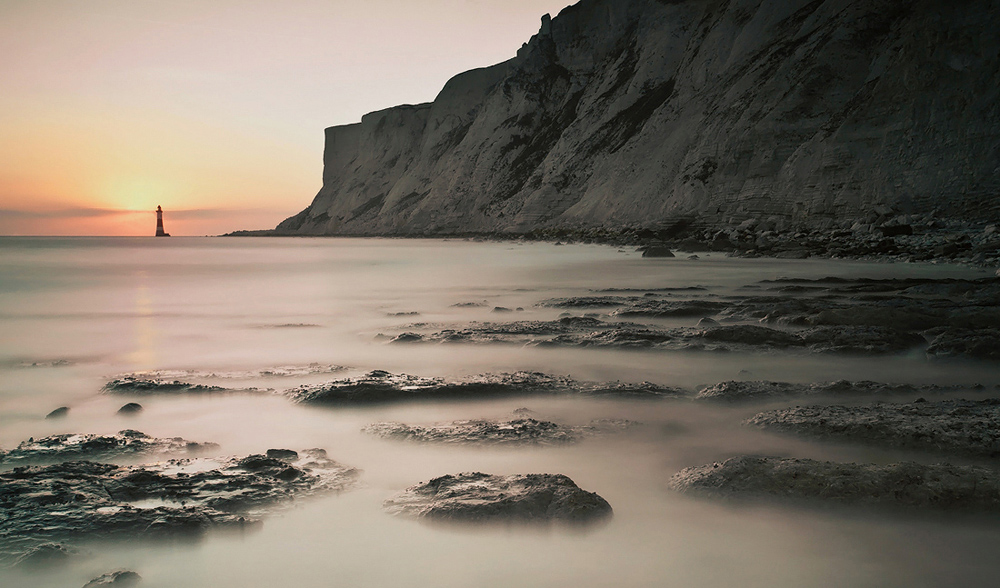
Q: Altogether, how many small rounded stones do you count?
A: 2